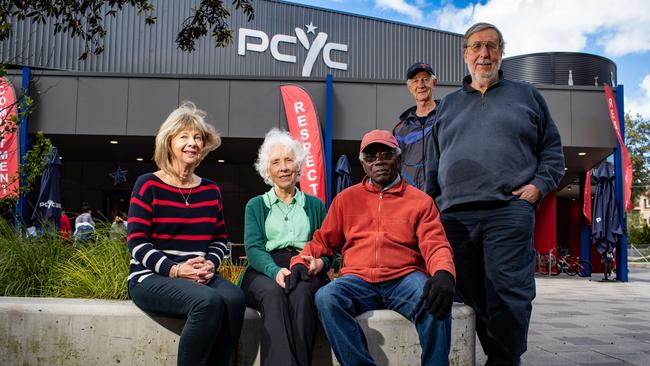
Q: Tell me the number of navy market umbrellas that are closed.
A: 3